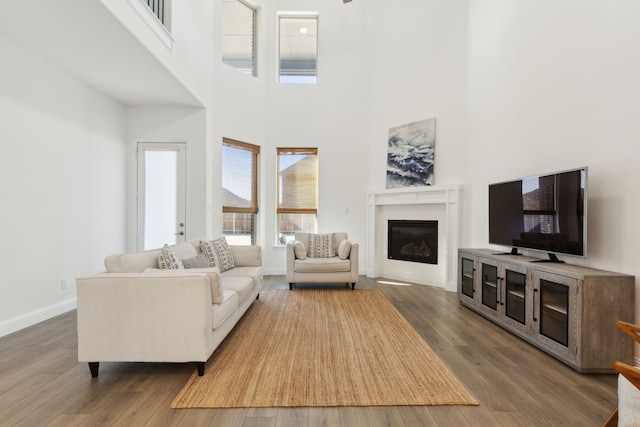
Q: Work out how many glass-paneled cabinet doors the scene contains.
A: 4